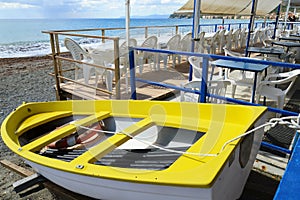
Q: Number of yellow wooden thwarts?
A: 2